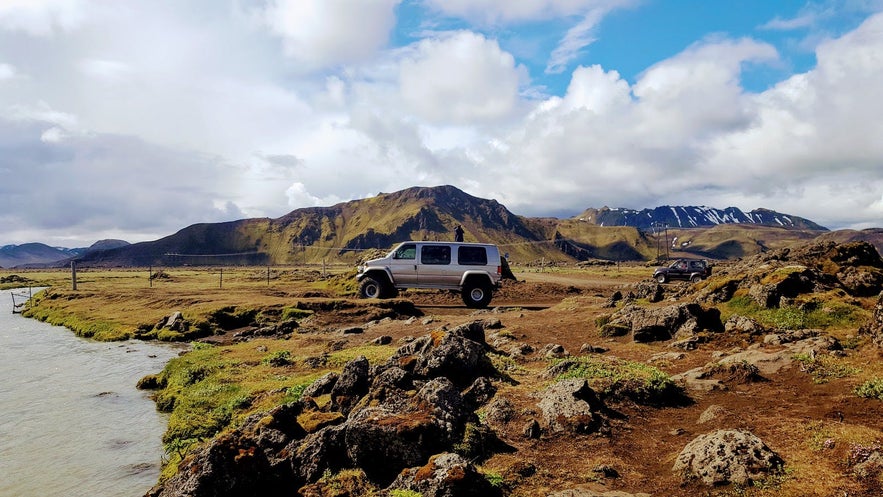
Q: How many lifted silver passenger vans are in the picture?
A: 1